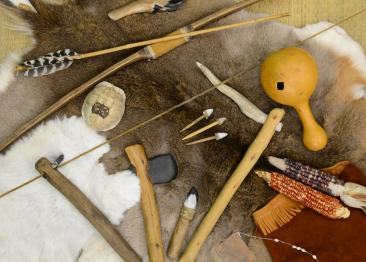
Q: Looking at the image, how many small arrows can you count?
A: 3